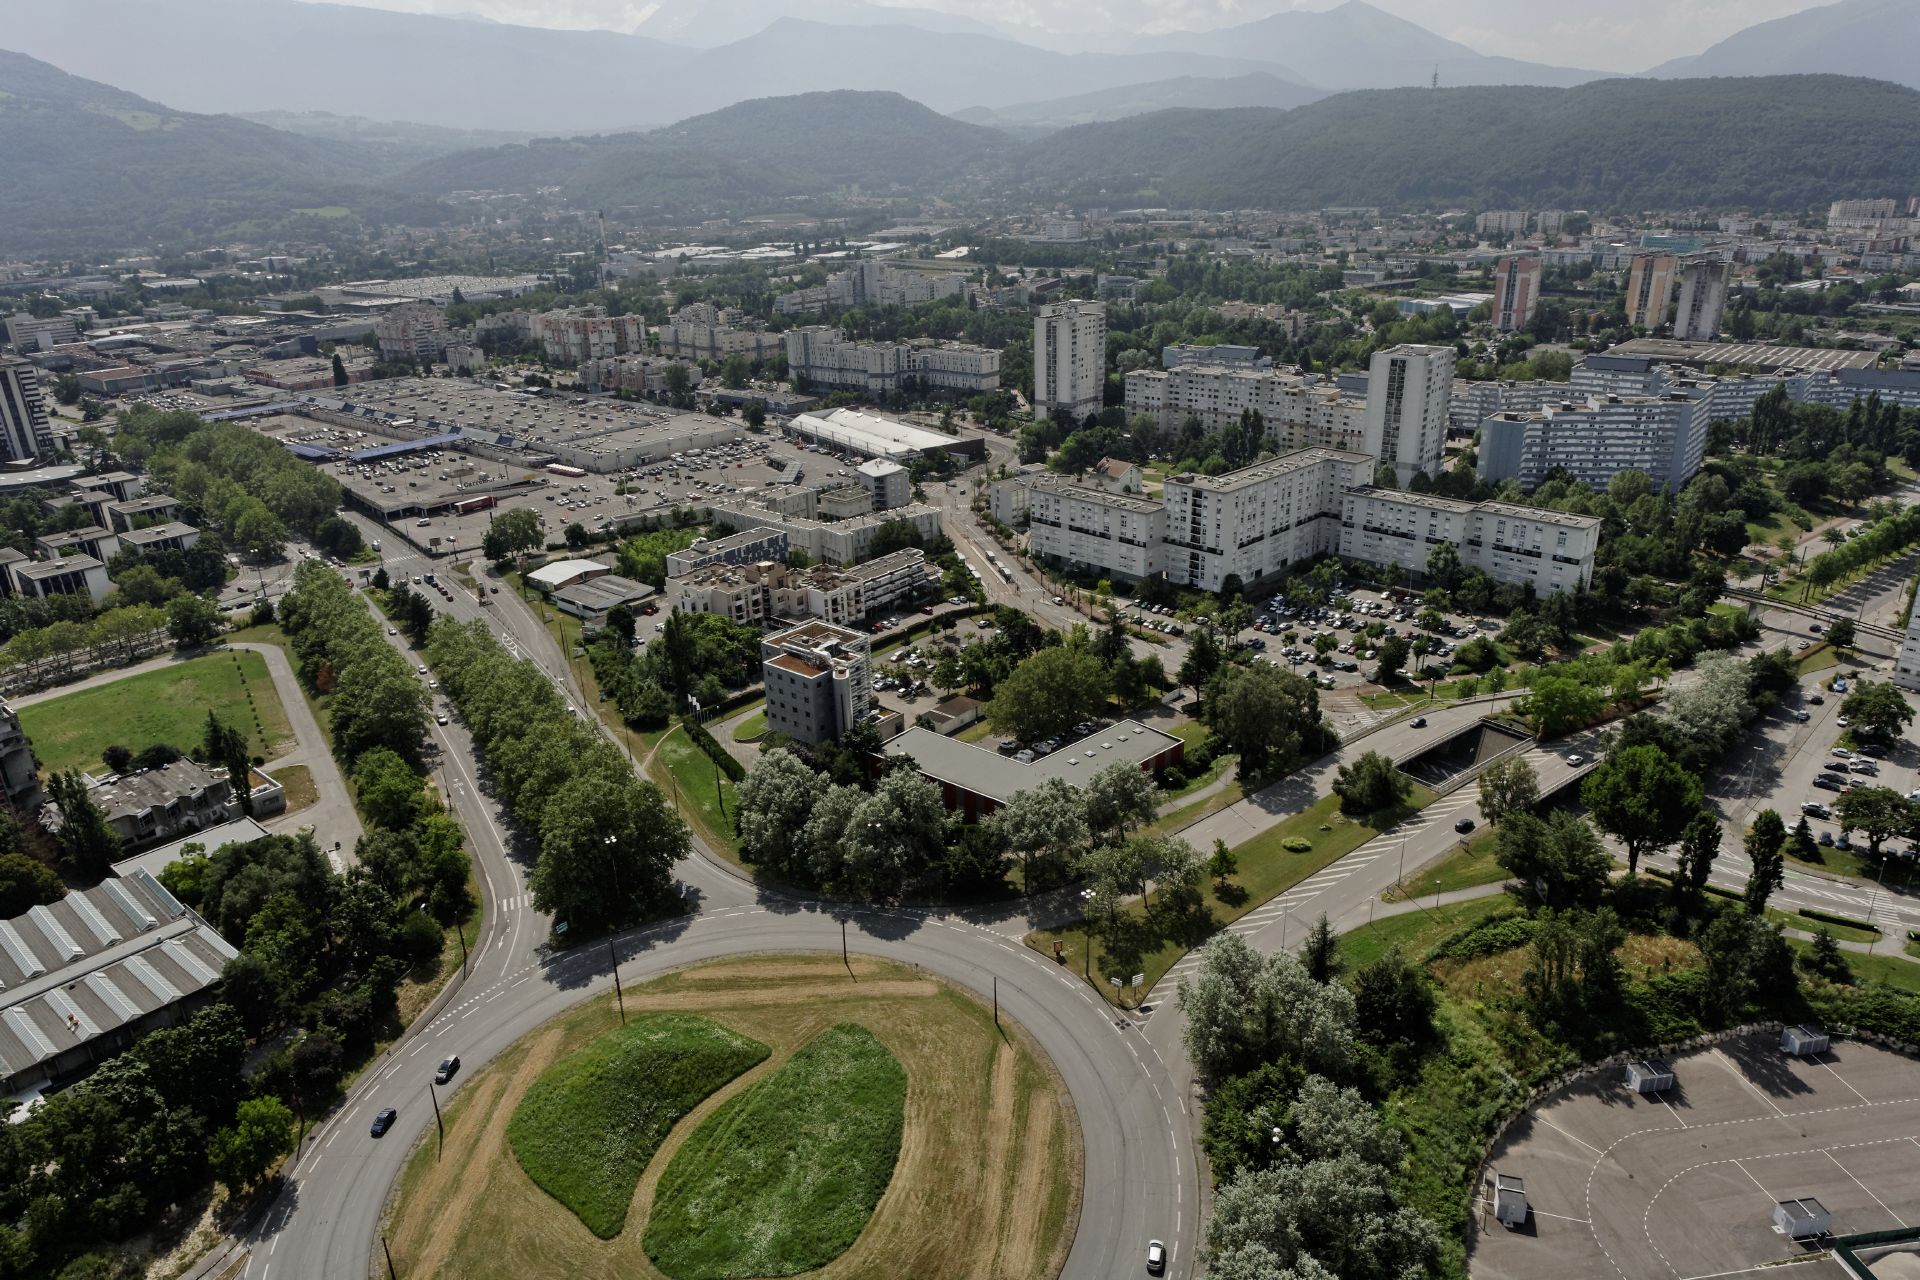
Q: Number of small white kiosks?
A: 4